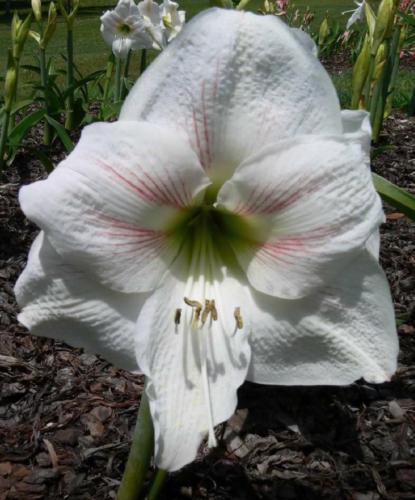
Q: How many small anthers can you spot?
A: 6